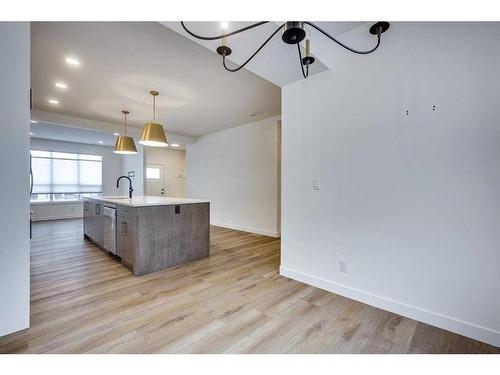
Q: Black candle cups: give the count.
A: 3